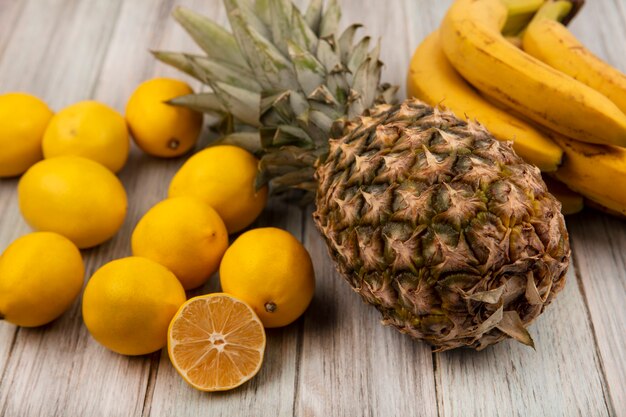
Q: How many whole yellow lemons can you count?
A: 9